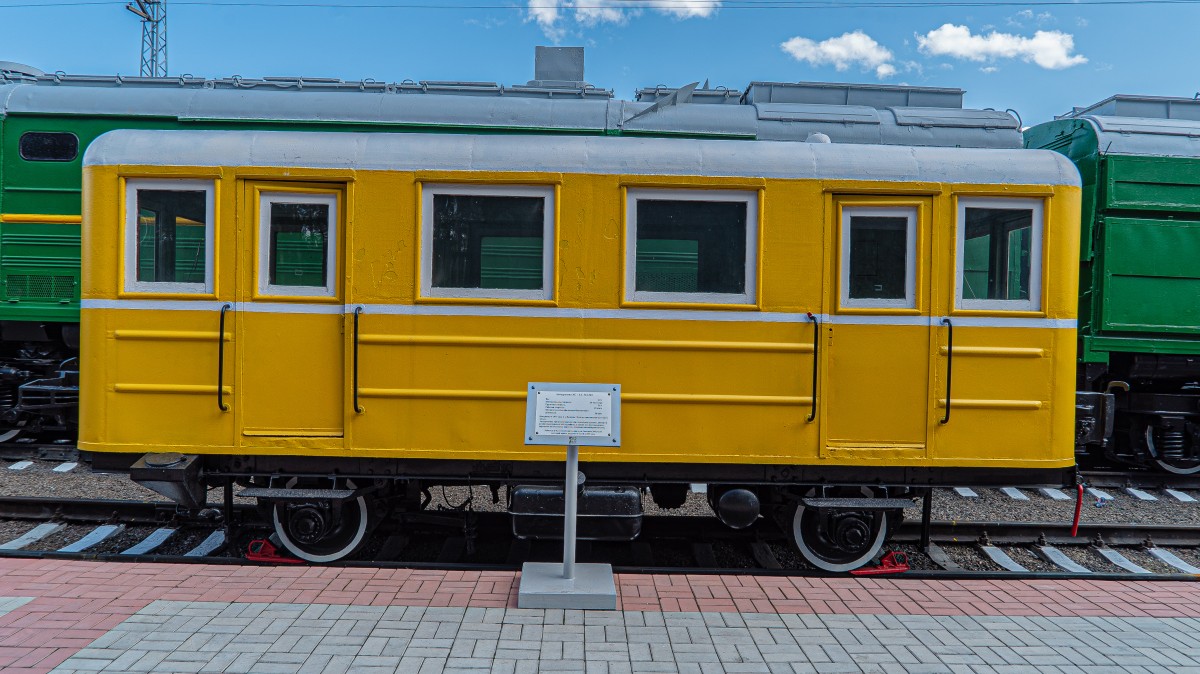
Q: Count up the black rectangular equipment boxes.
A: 1